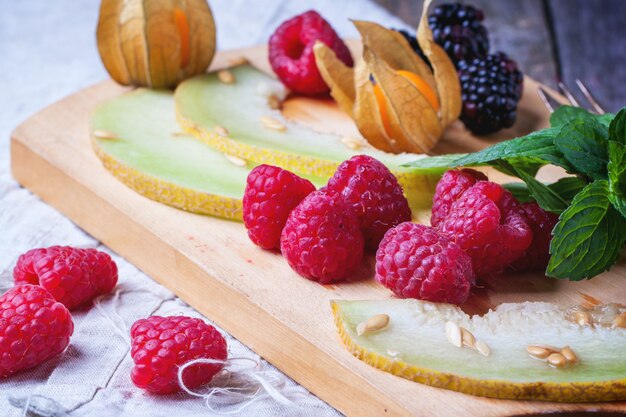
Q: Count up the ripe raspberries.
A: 11